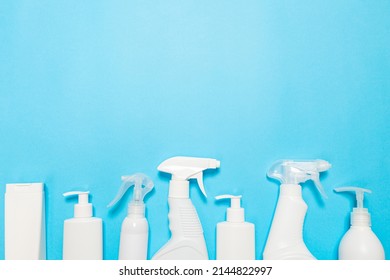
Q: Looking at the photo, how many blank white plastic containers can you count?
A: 7